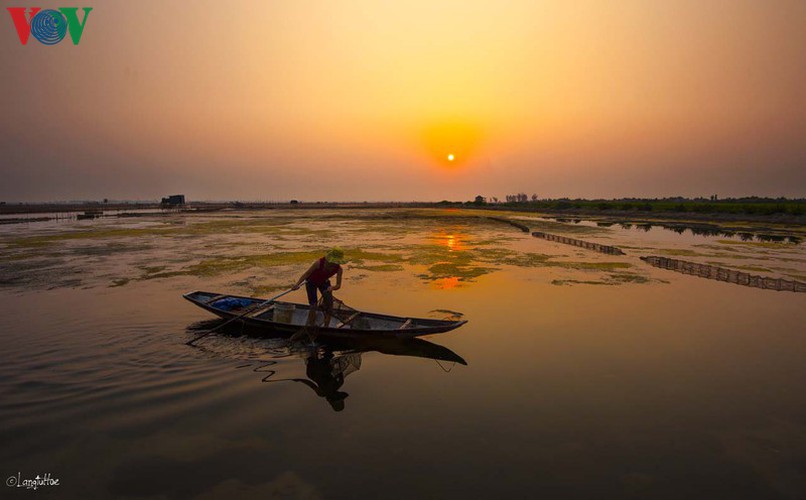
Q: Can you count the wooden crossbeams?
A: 4